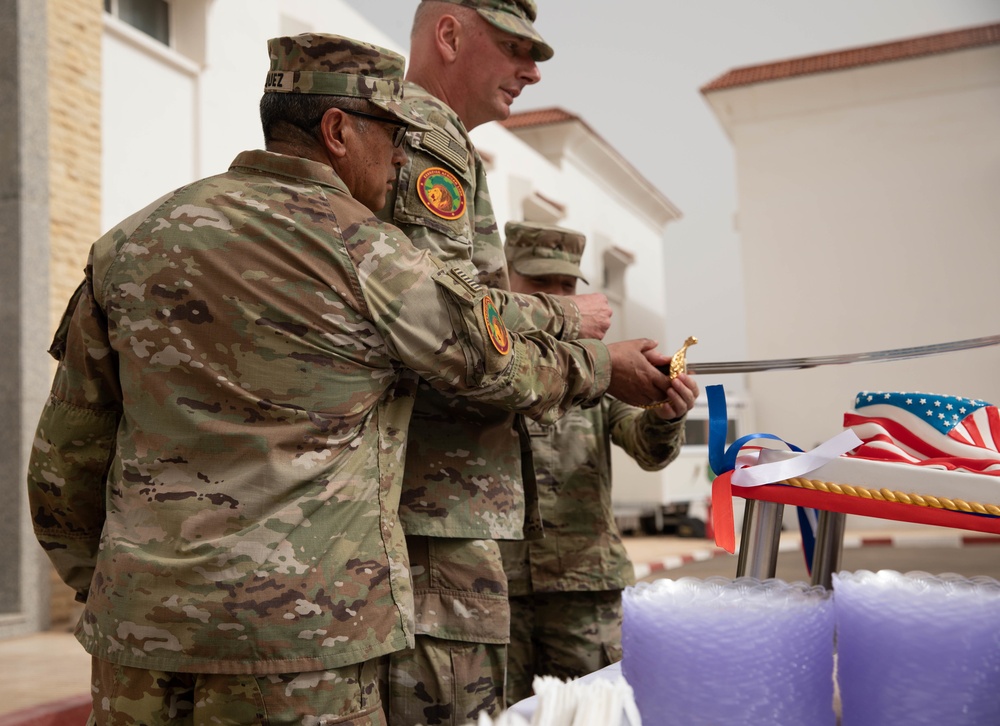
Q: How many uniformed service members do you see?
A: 3